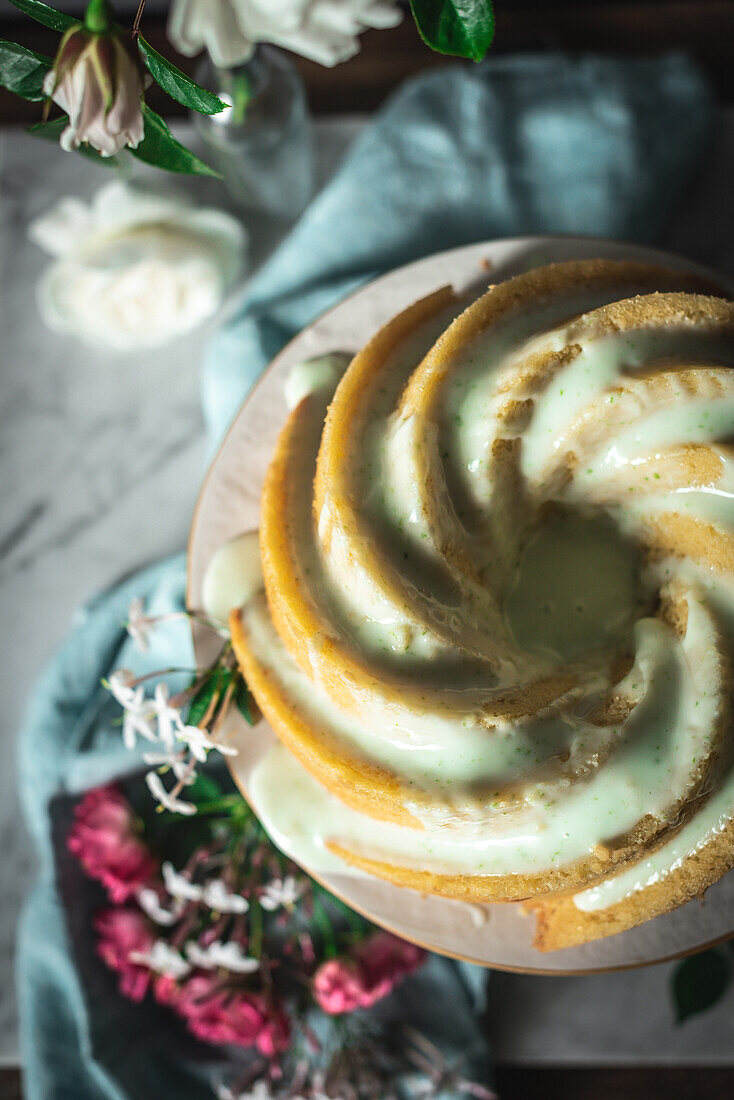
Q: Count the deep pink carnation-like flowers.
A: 4